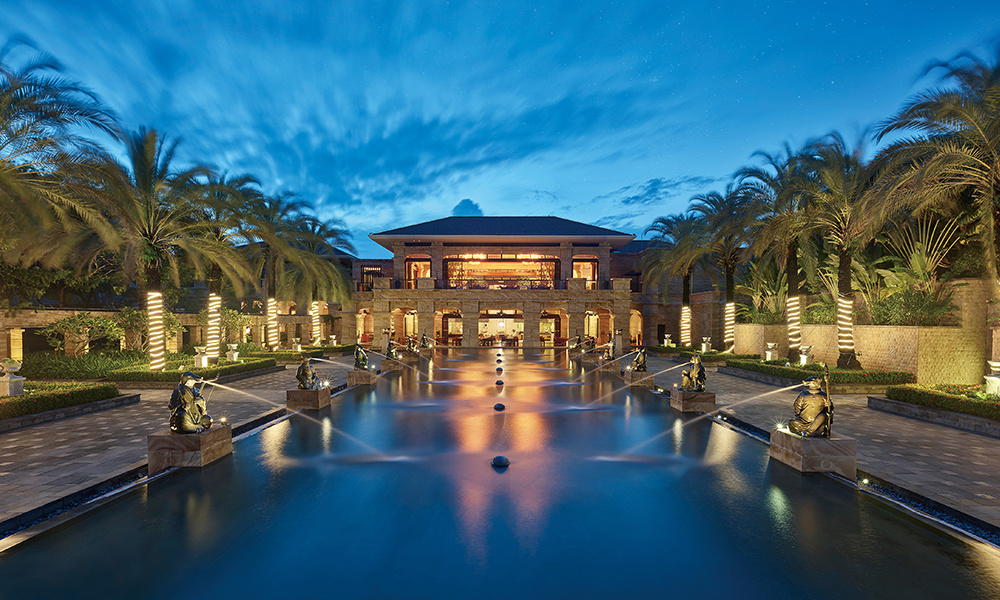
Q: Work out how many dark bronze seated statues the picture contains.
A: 12